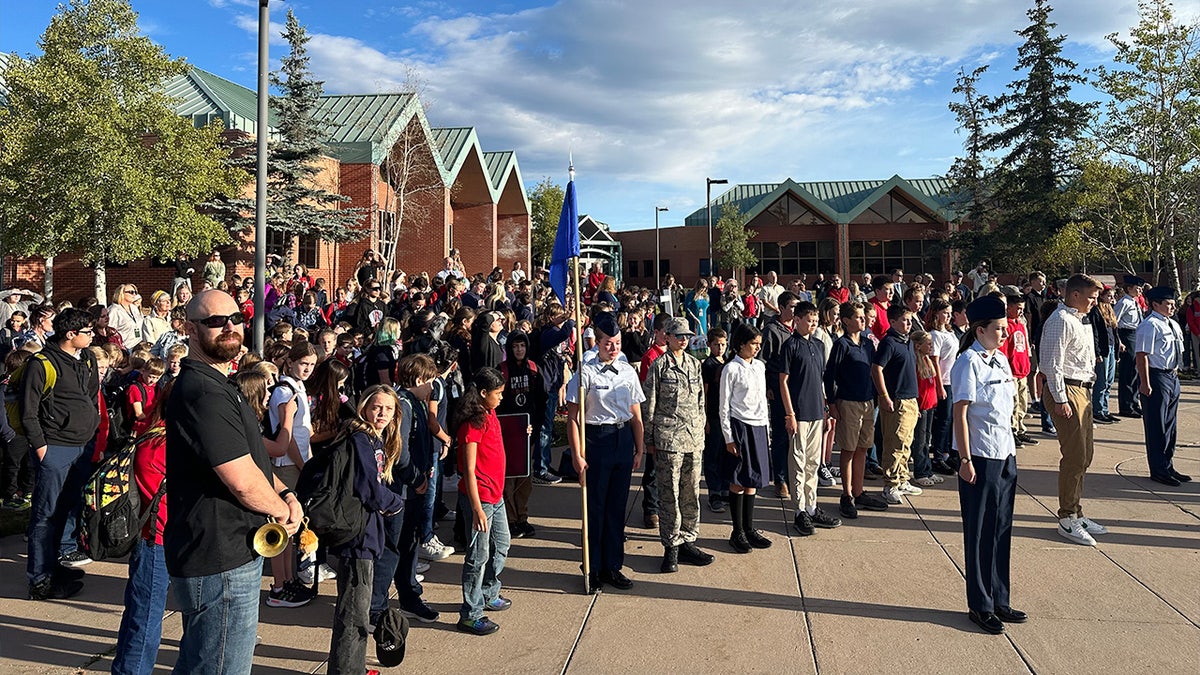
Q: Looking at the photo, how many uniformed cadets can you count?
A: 5